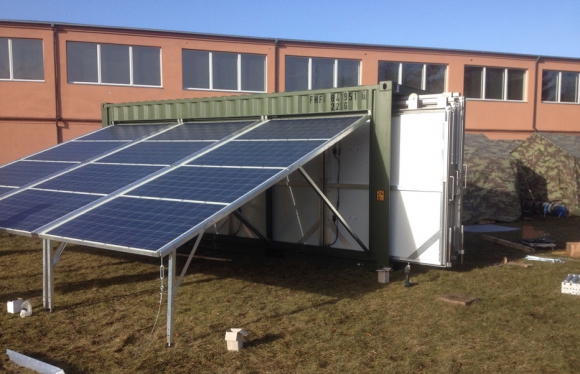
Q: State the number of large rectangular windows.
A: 7